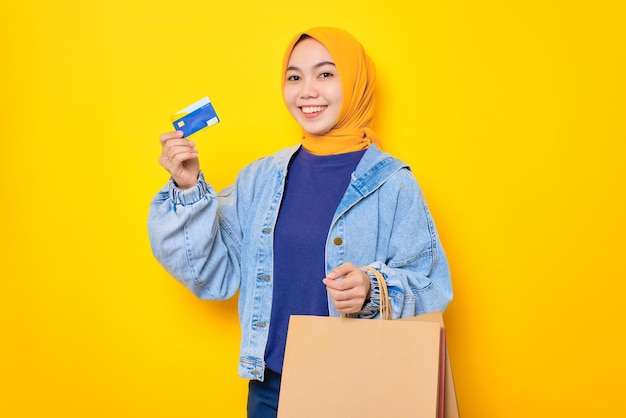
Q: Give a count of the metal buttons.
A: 1